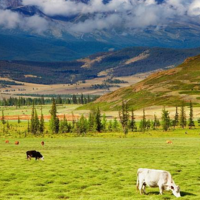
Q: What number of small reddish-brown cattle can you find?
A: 4